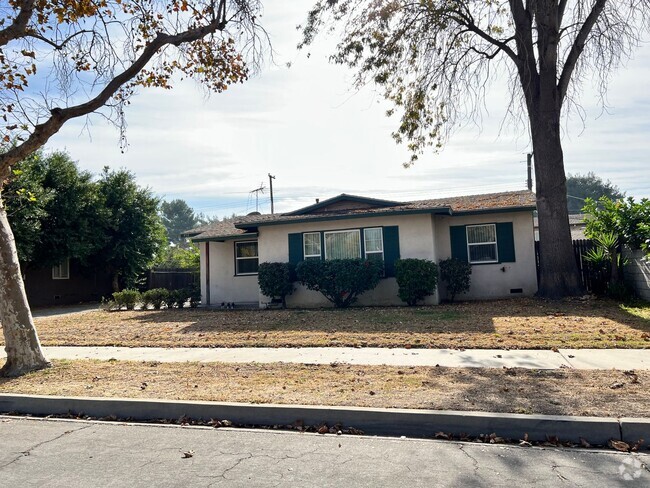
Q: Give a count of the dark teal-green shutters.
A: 4